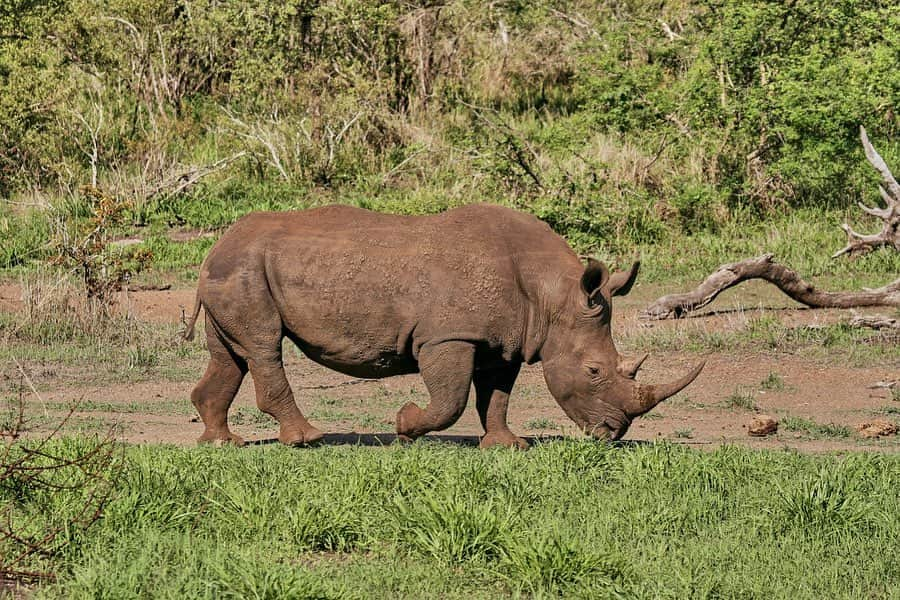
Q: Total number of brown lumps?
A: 2